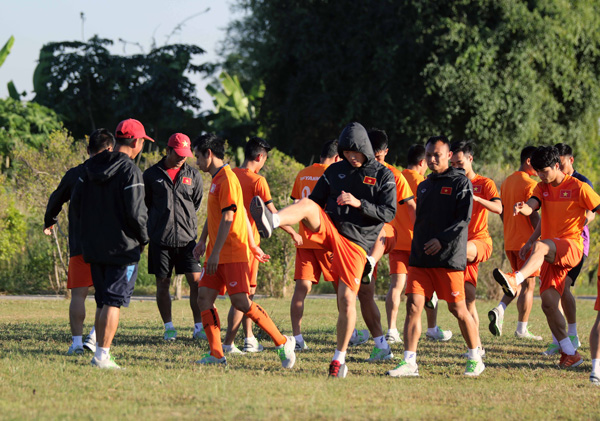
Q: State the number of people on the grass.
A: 15